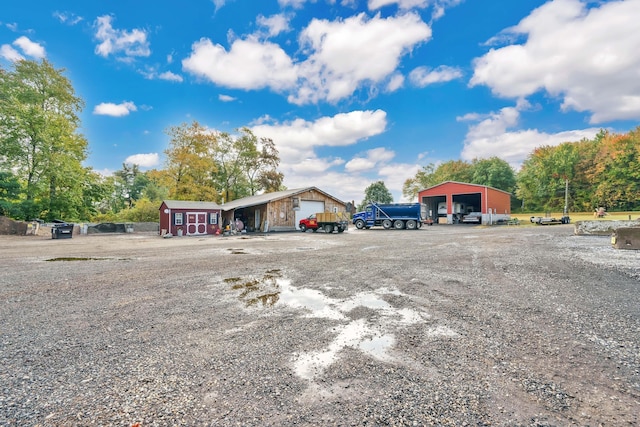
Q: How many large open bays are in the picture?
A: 2